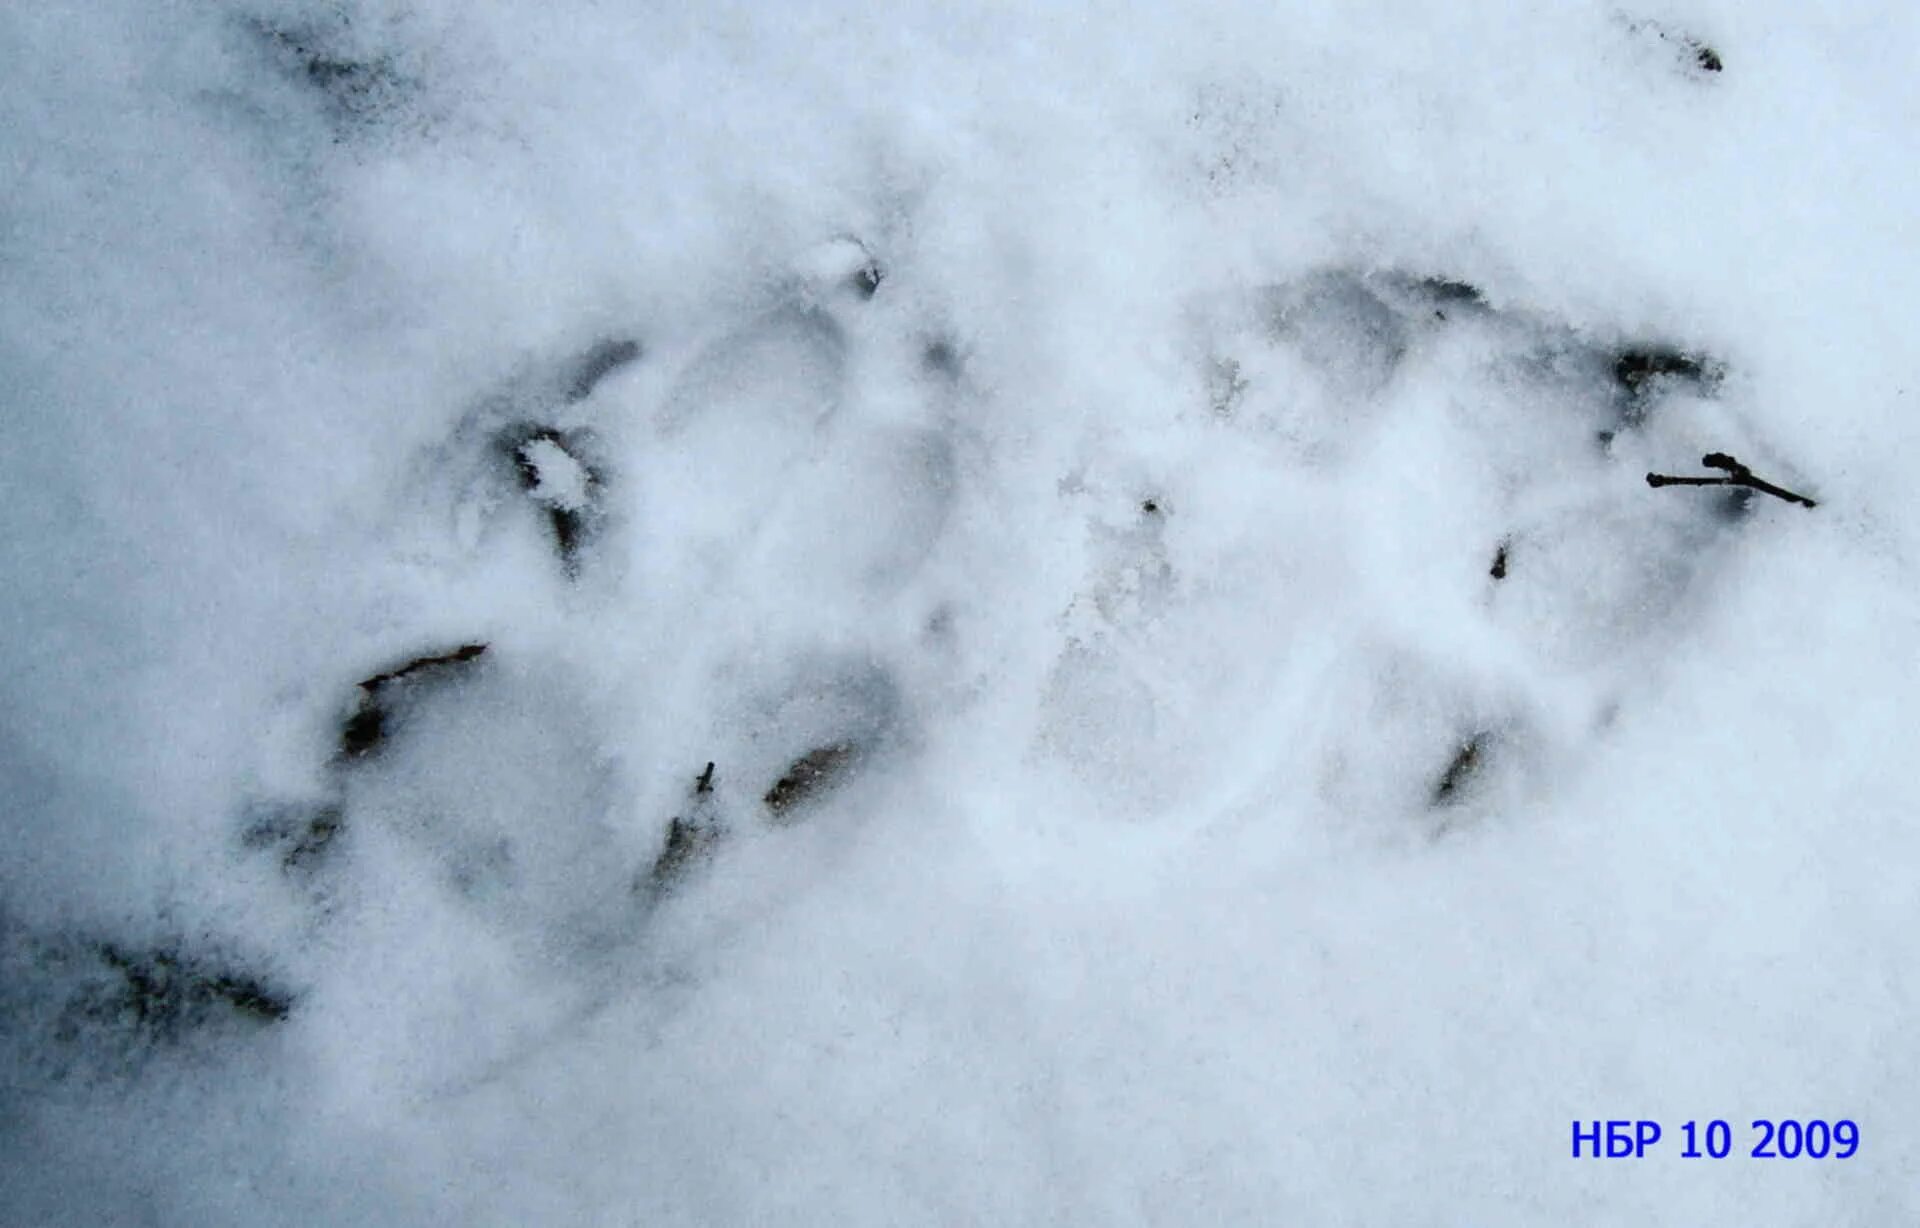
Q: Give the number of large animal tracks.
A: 2